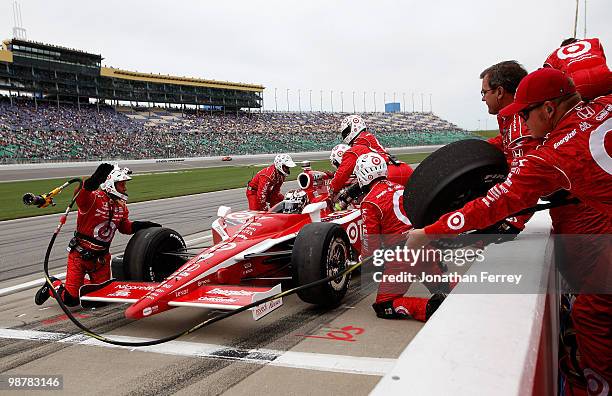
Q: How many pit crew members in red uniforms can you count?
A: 8